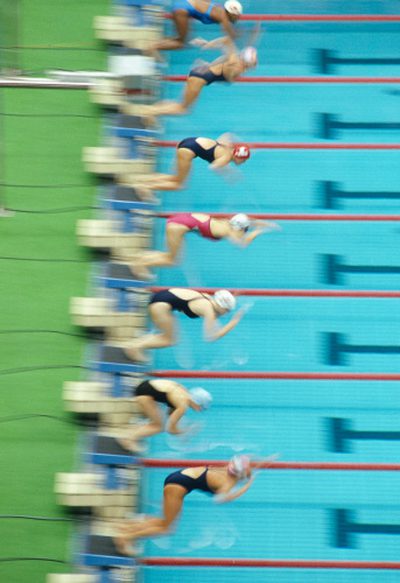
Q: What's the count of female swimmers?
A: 7